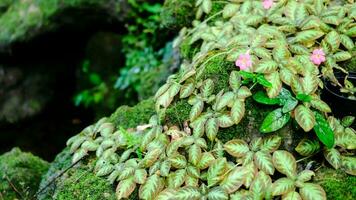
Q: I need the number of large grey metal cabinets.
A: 0